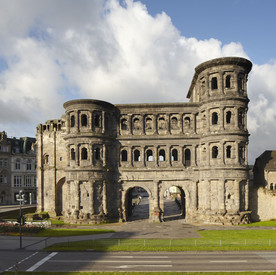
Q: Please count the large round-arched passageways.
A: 2